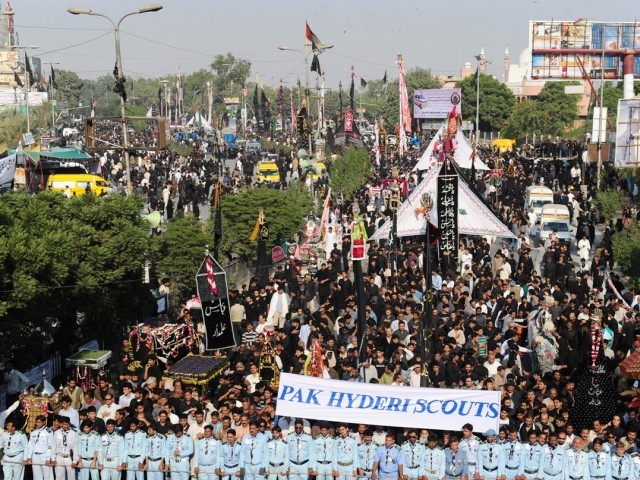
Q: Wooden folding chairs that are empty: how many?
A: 0